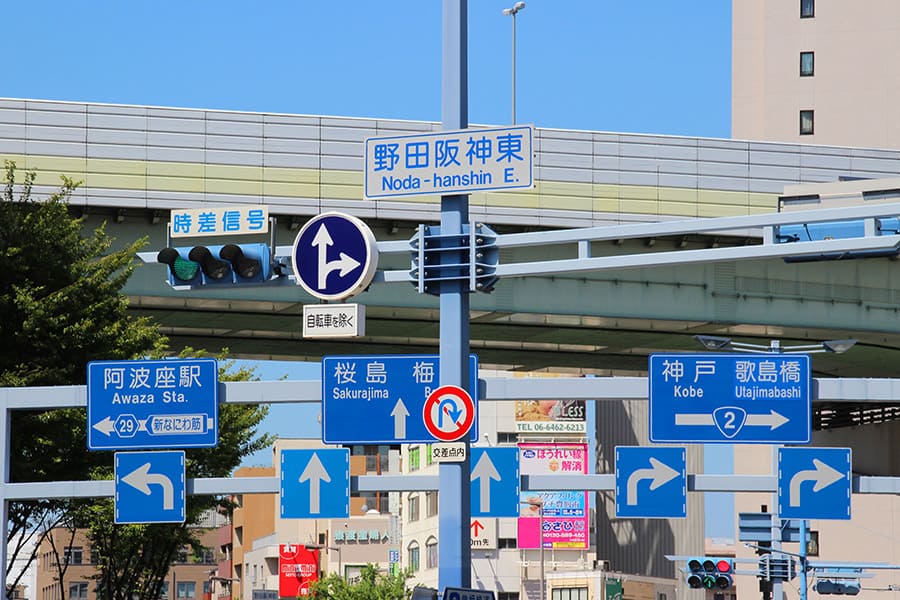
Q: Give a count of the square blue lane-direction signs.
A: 5